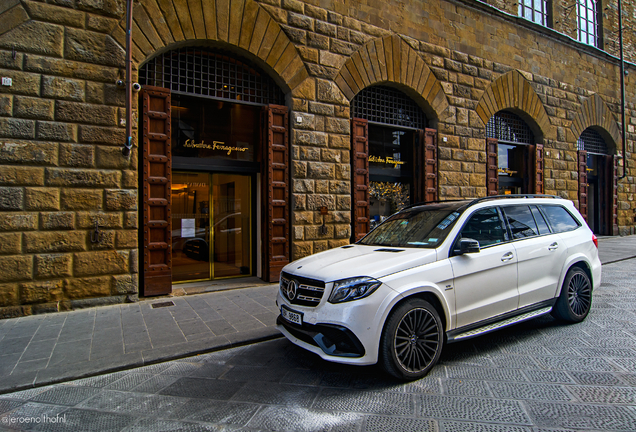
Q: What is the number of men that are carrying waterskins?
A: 0